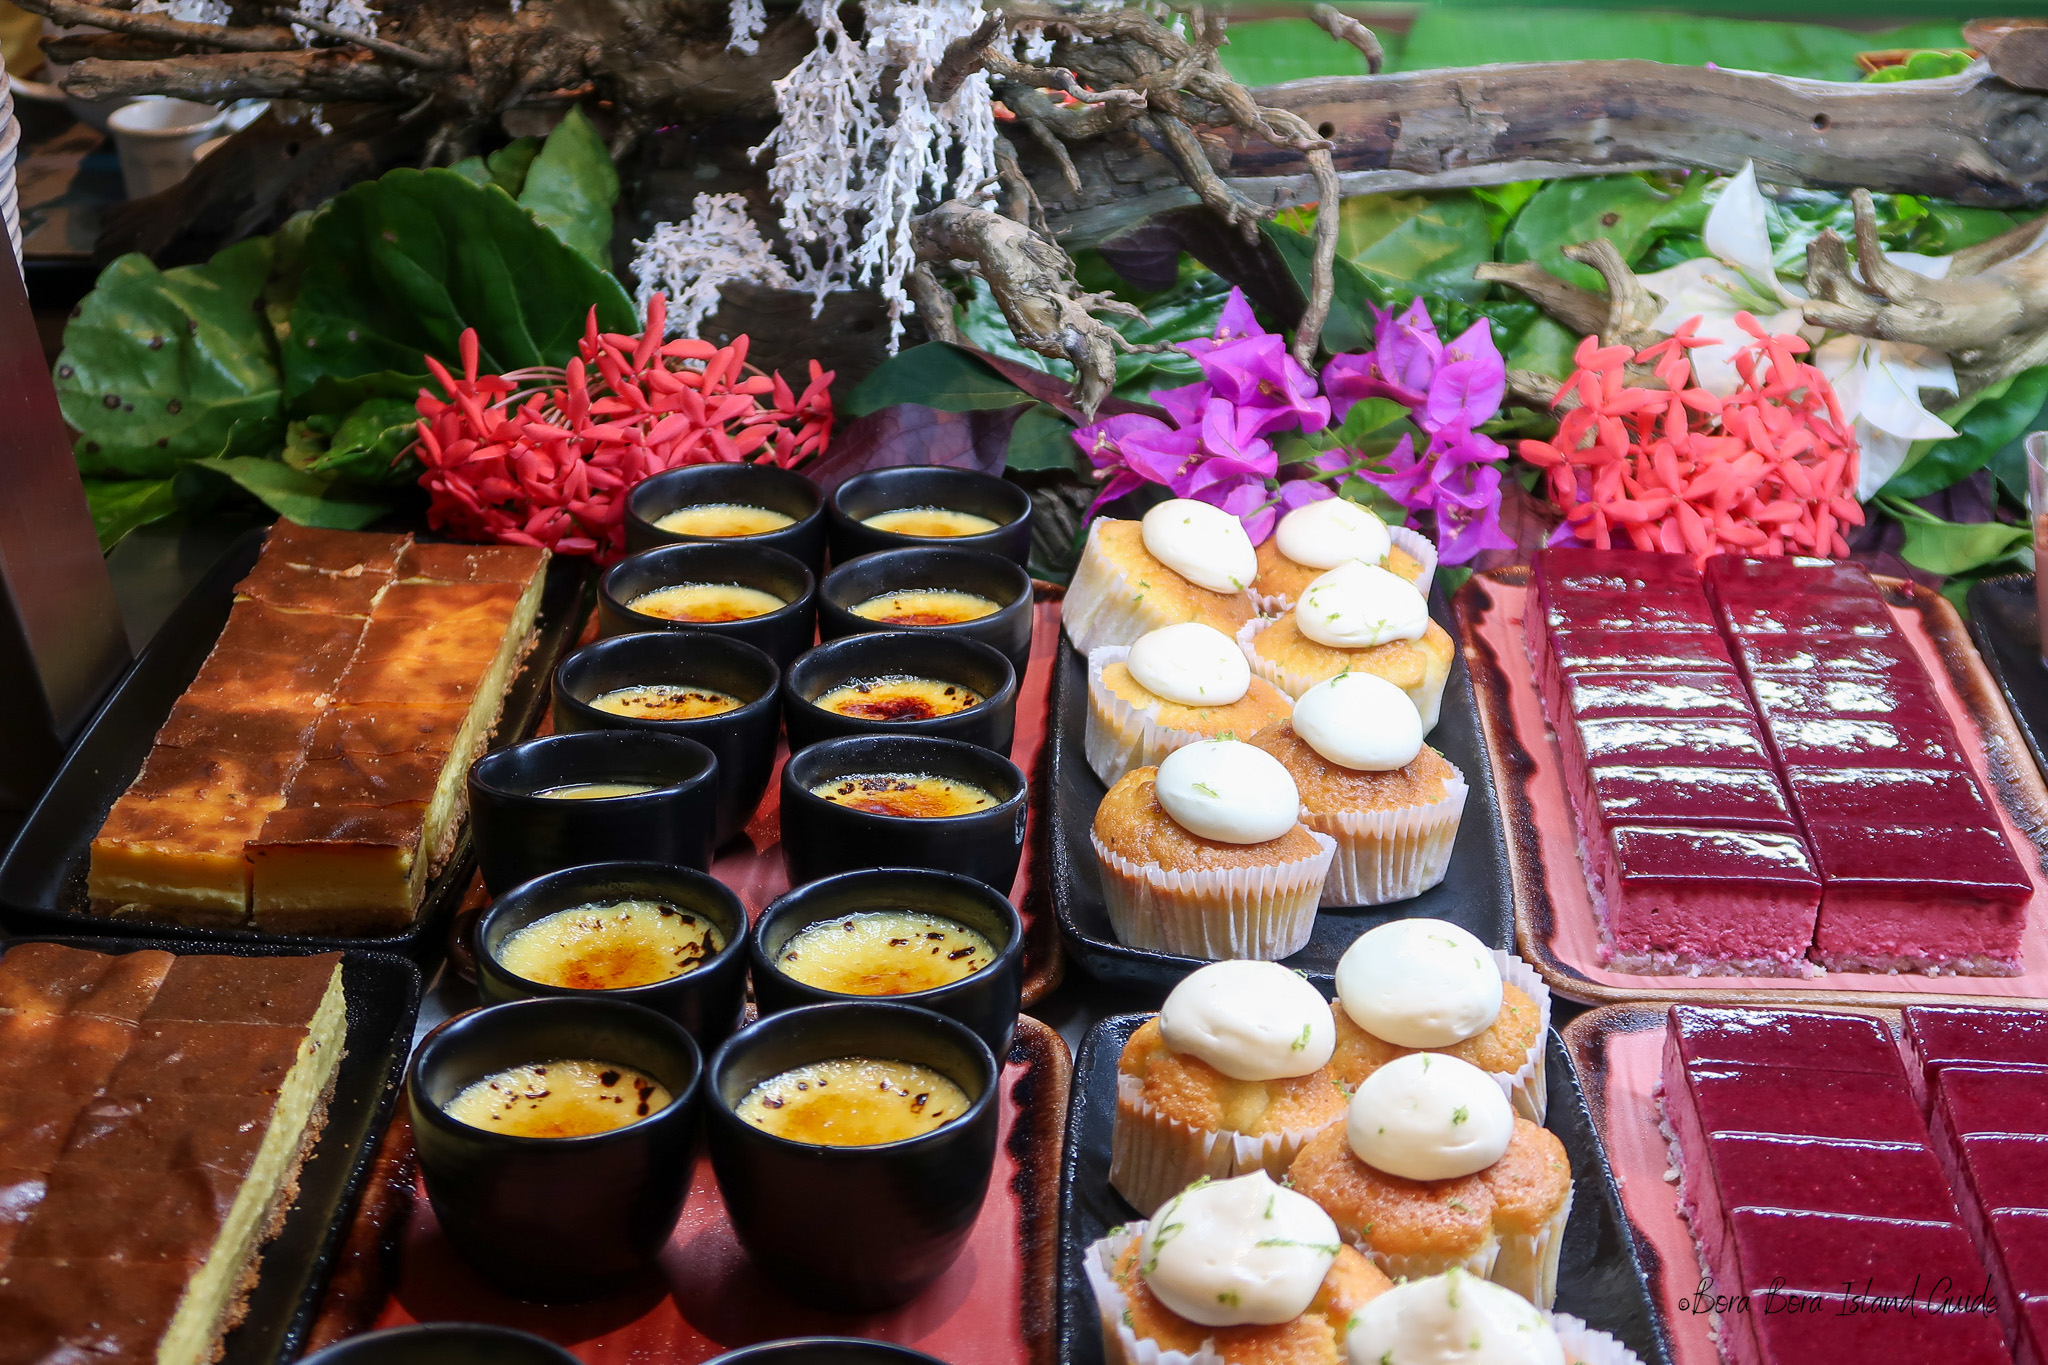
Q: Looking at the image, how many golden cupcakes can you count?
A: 11